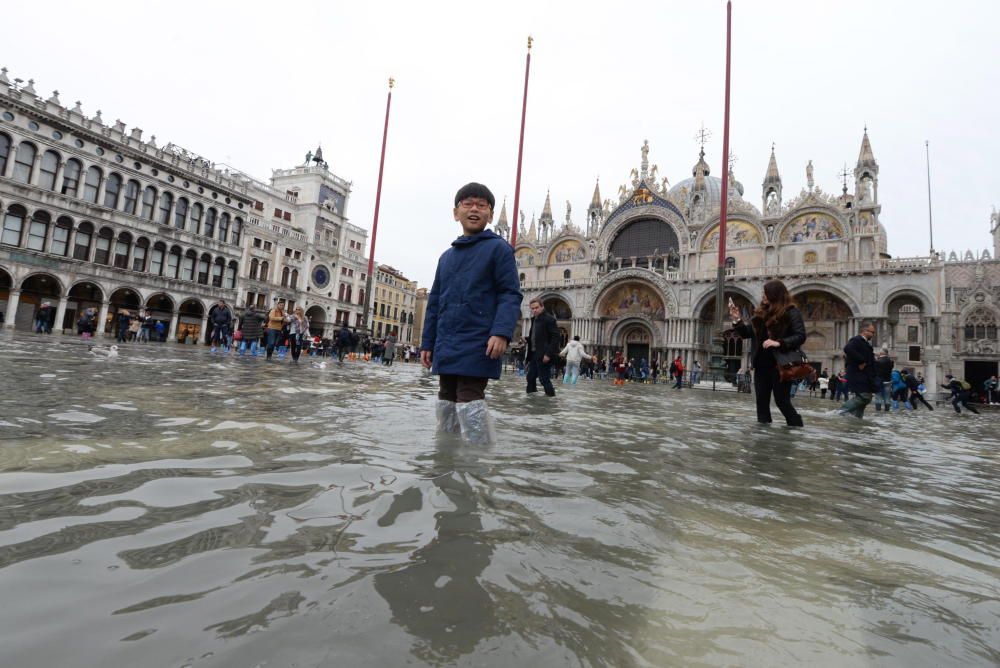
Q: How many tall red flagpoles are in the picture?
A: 3